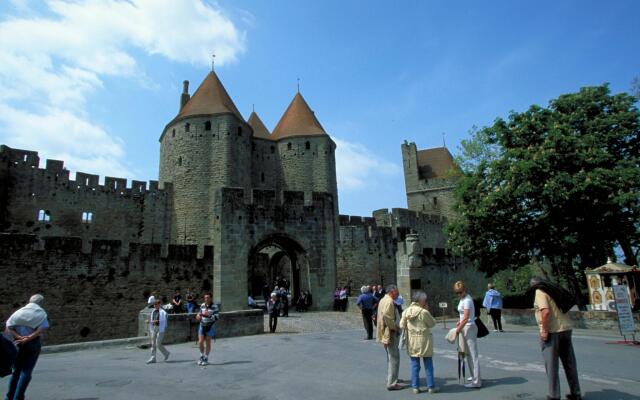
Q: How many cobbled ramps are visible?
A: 1